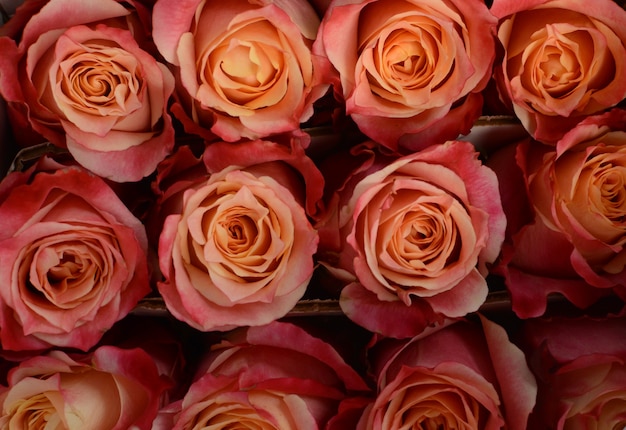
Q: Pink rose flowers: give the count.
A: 12